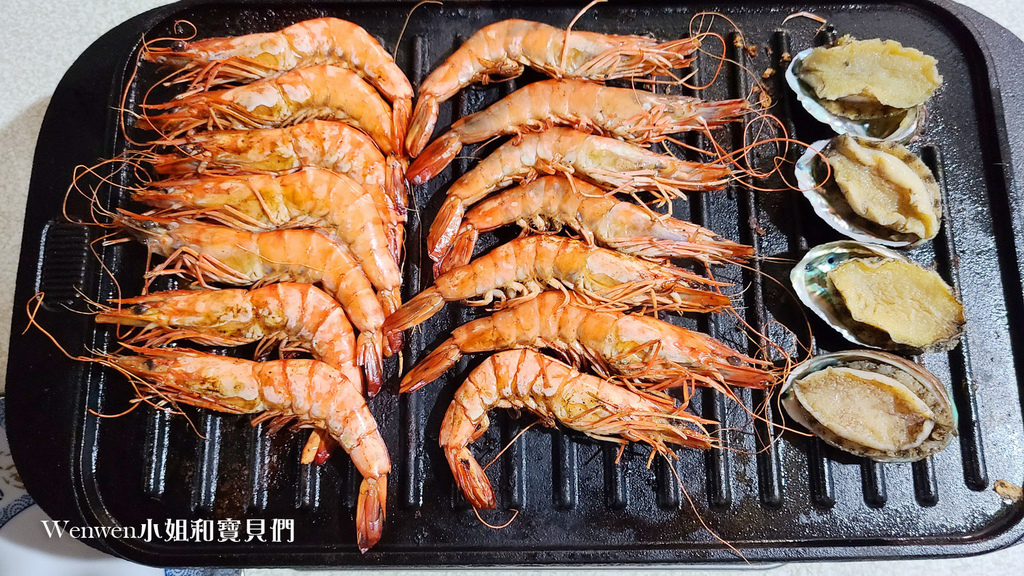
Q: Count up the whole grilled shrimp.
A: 14